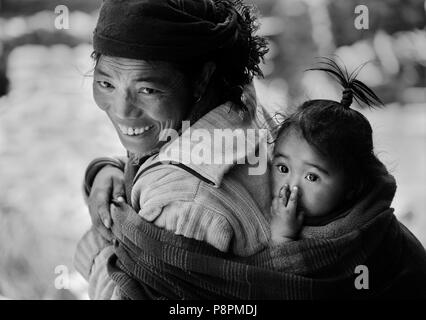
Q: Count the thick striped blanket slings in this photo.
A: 1